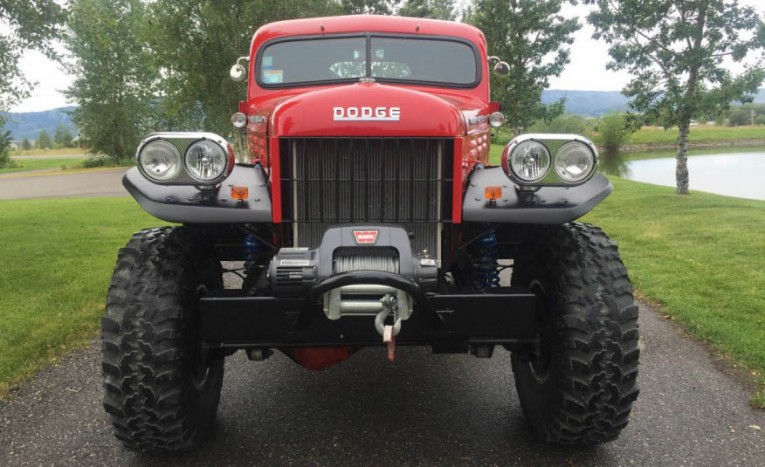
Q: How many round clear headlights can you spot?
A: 4